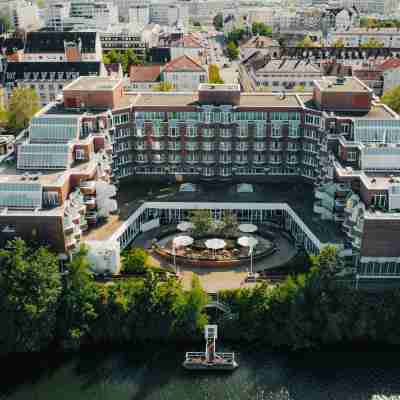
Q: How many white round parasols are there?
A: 5